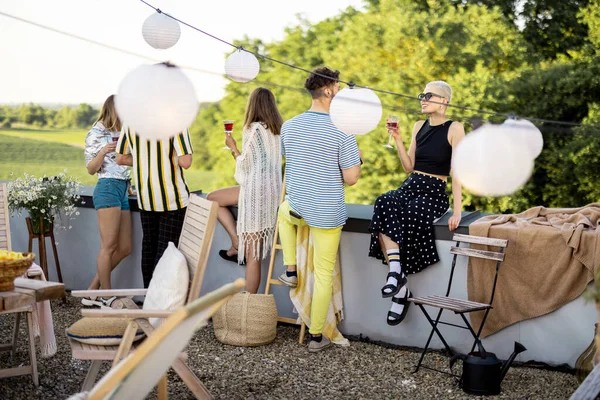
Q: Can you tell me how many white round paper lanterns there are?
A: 6